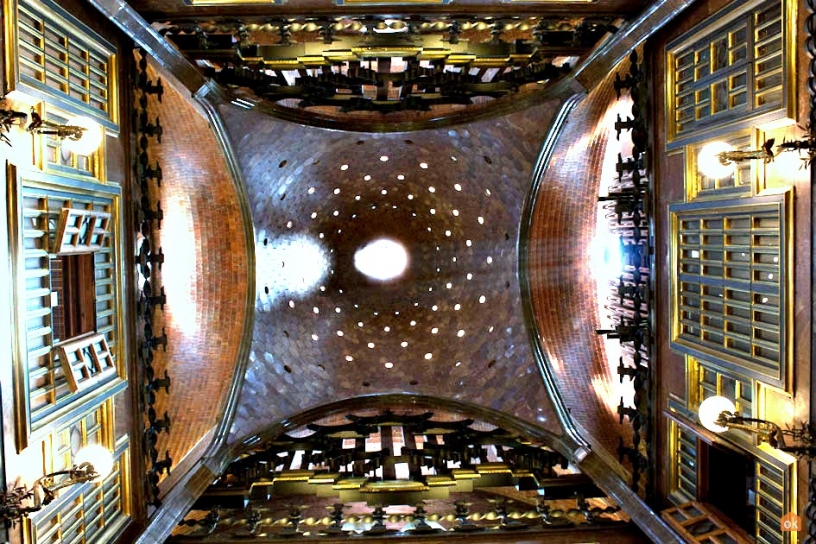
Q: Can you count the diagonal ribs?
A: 4